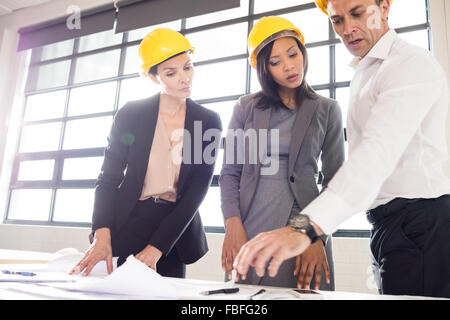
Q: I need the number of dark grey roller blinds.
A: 2